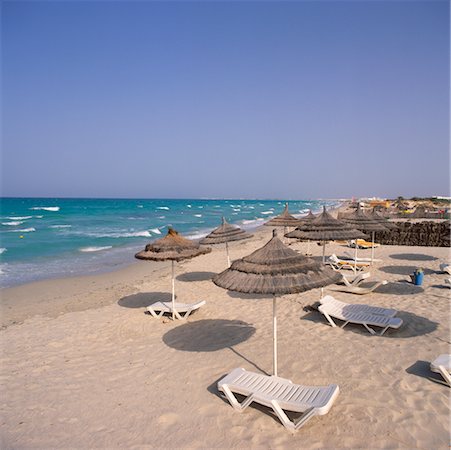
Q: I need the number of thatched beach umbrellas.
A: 8